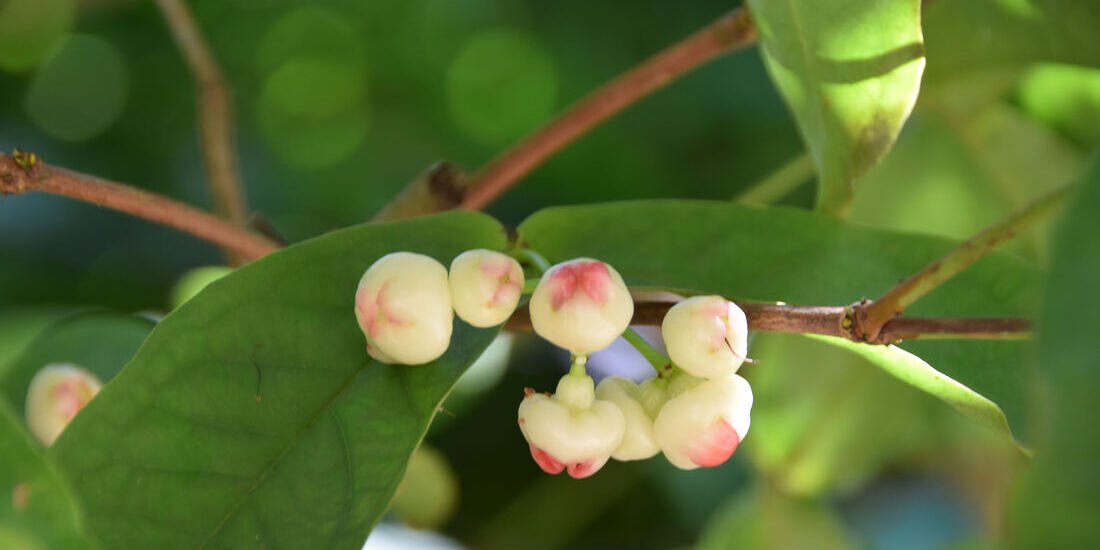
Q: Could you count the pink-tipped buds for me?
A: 7